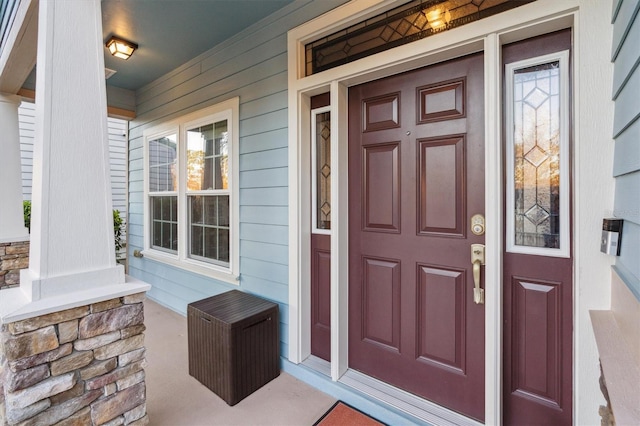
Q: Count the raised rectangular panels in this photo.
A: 8